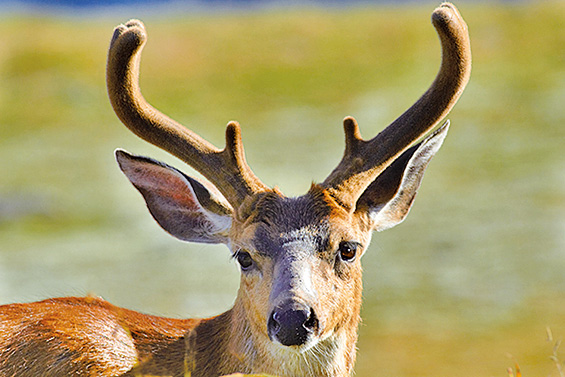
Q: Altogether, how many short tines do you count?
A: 2